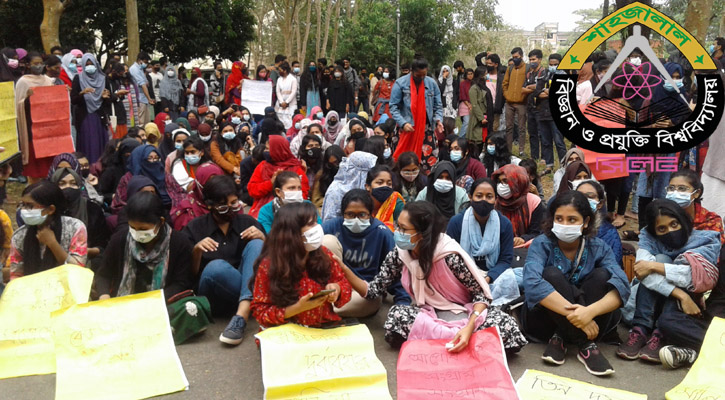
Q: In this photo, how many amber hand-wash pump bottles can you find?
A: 0